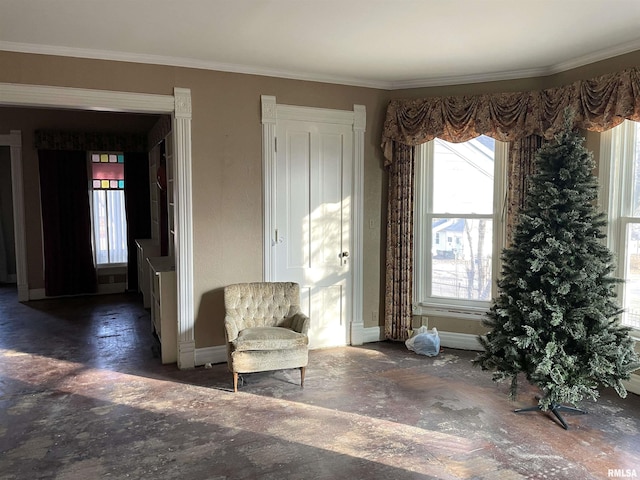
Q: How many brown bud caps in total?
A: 0